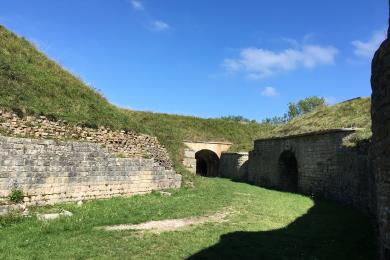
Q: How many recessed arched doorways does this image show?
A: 2